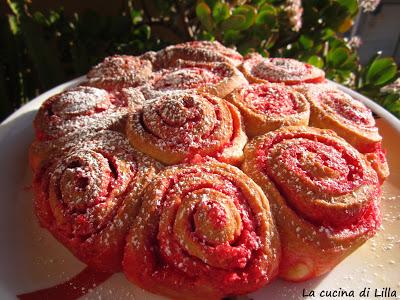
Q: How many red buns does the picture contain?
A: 11